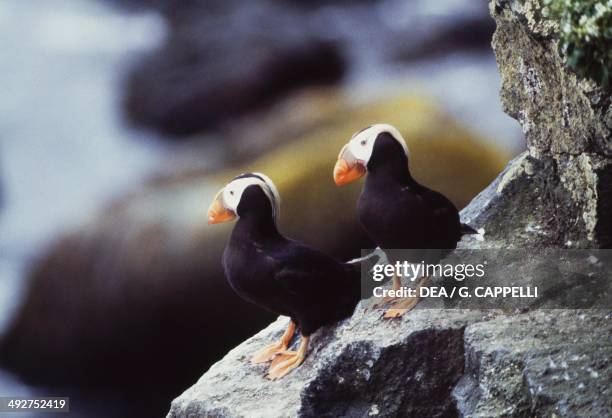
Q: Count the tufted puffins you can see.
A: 2